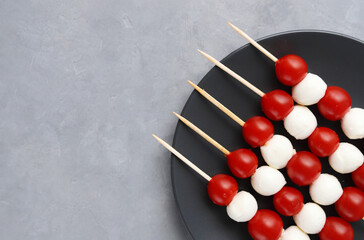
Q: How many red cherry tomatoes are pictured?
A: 13